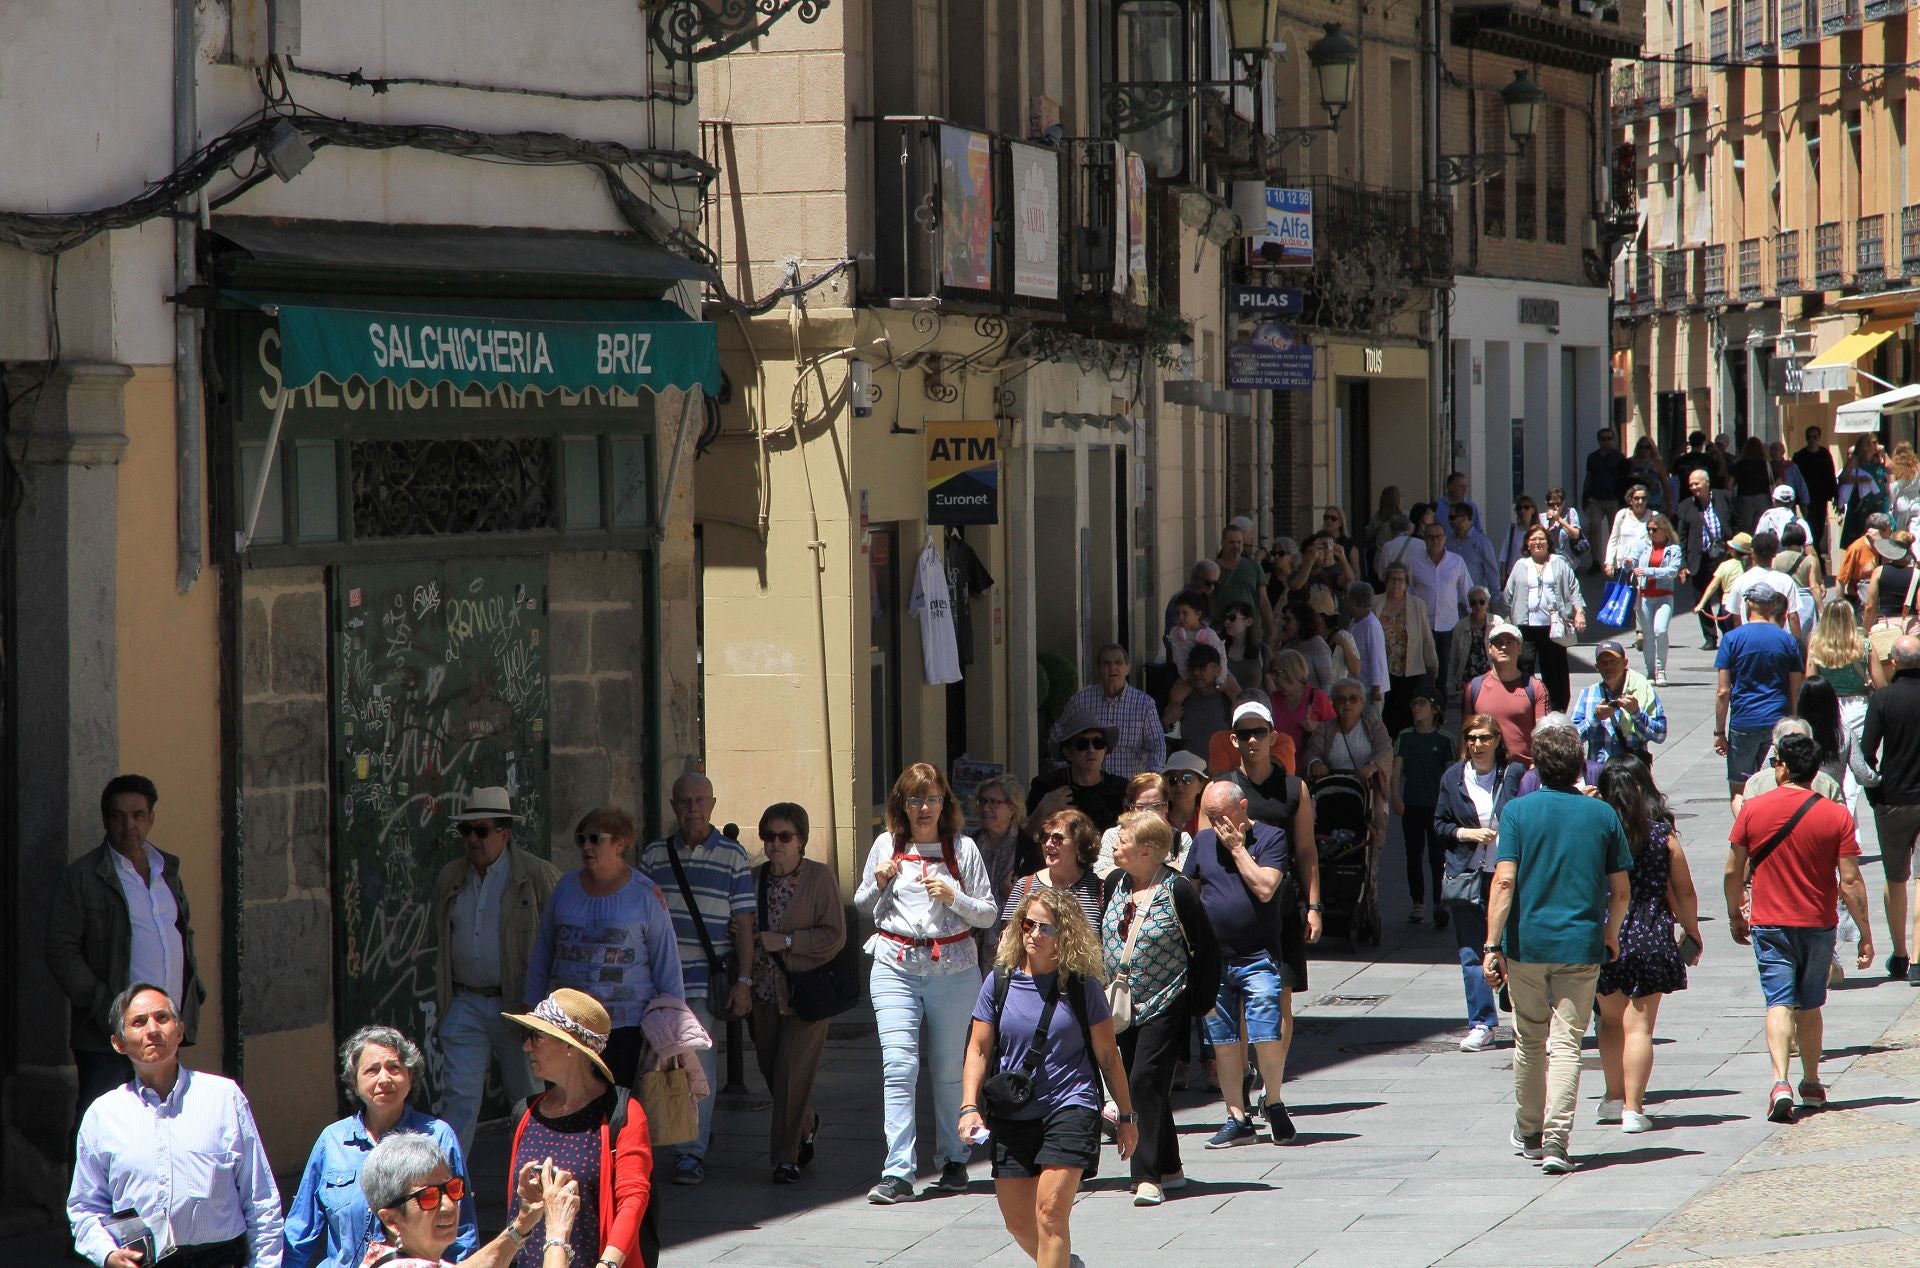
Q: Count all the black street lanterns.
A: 3